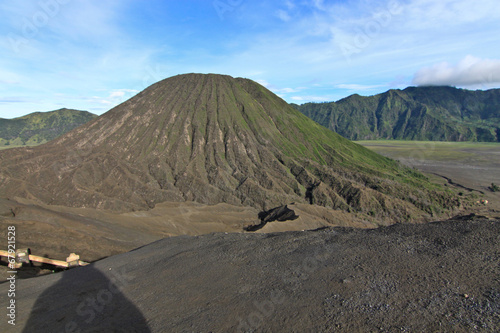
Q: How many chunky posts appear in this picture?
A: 2